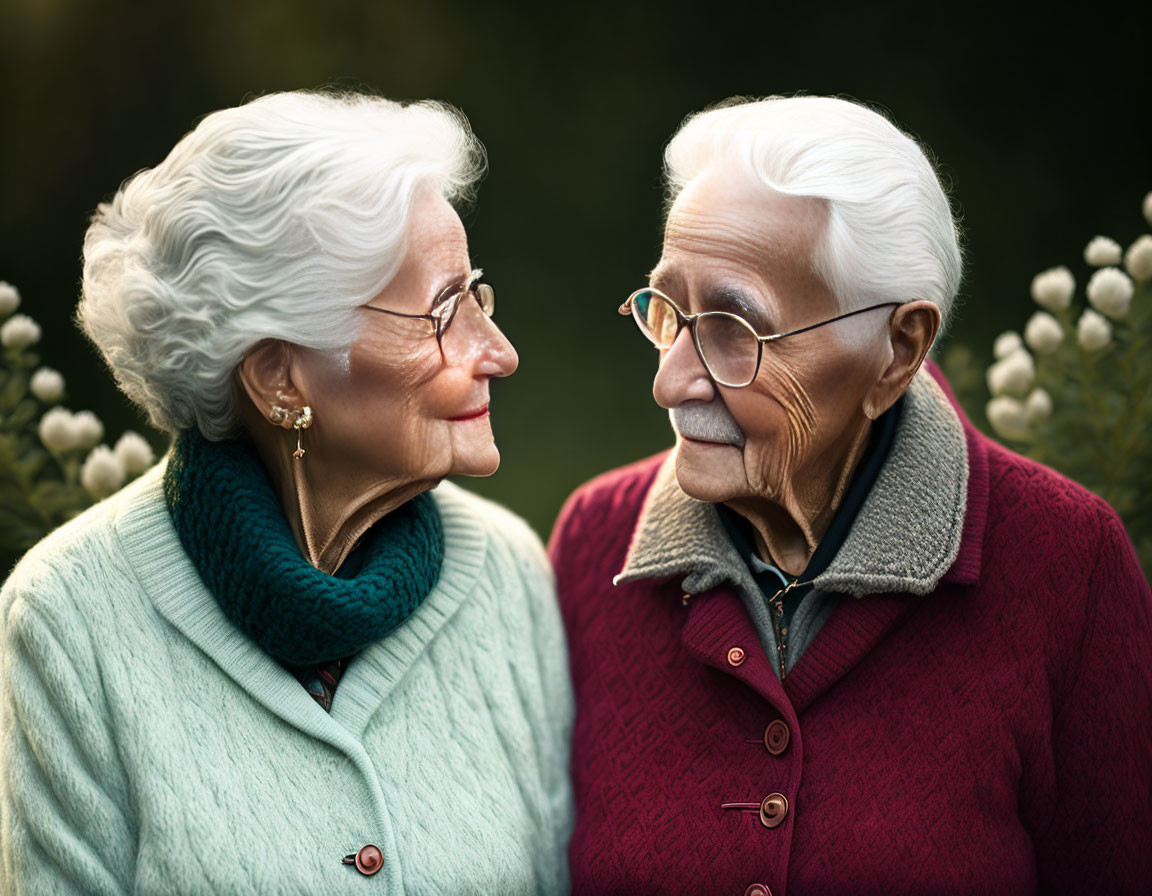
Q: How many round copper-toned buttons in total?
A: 5